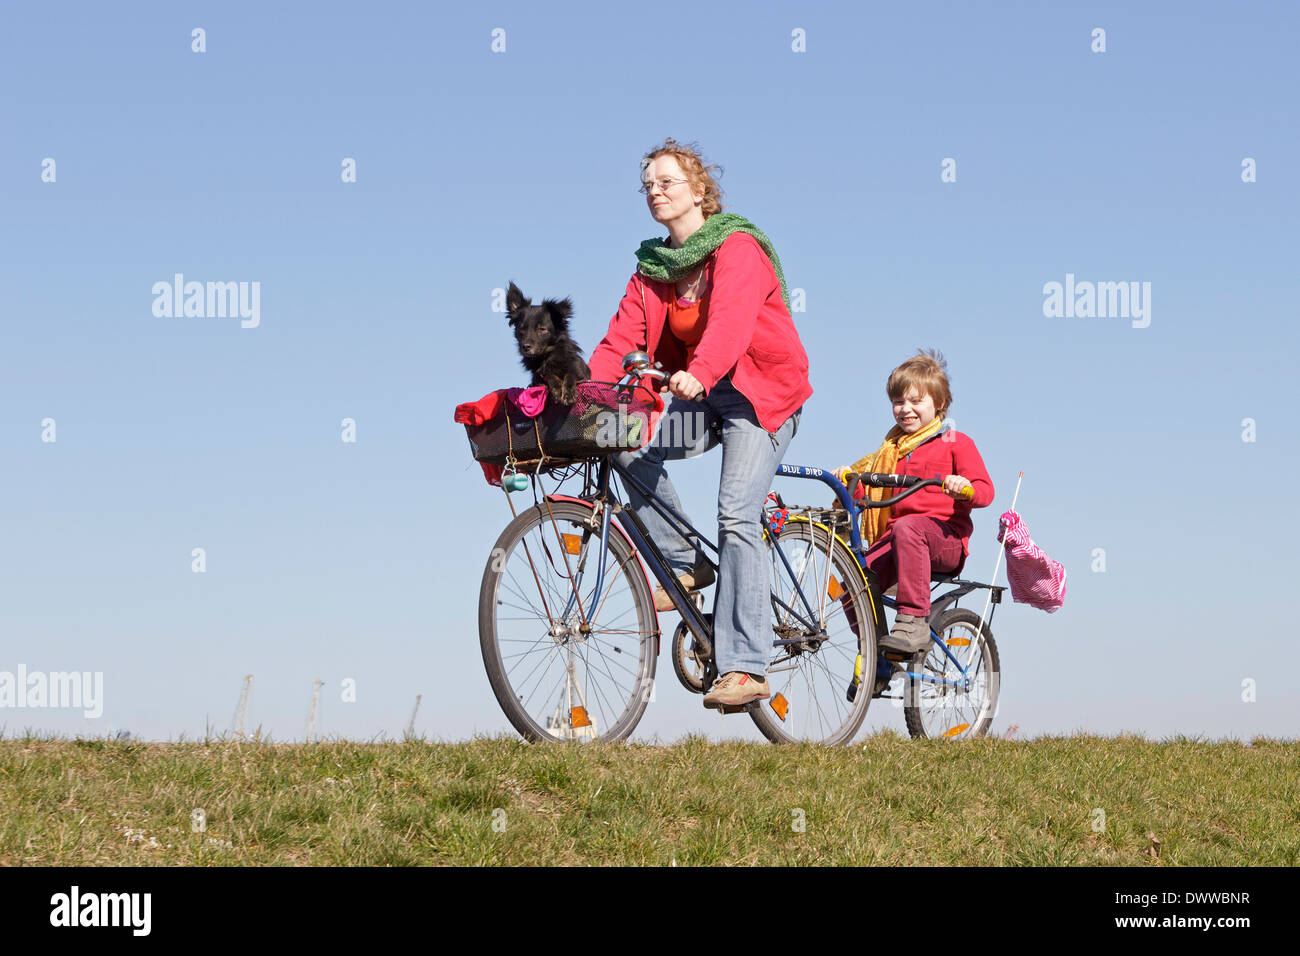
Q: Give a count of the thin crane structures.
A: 3